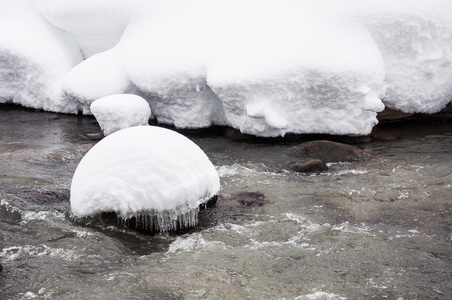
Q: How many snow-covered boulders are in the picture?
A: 2